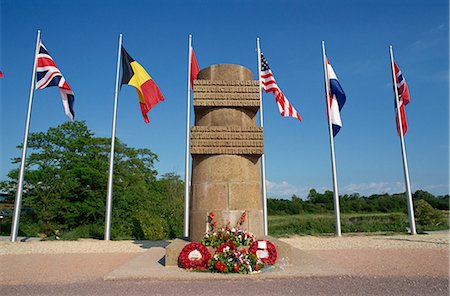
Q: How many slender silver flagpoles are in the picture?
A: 6